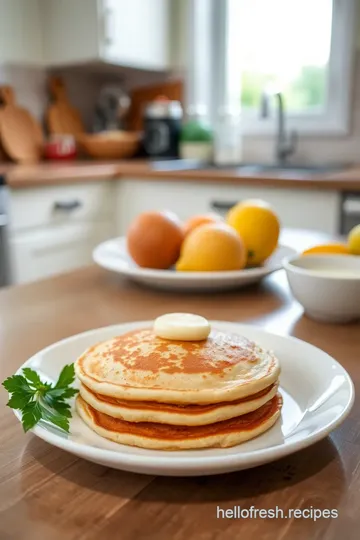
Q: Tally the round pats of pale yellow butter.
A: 1